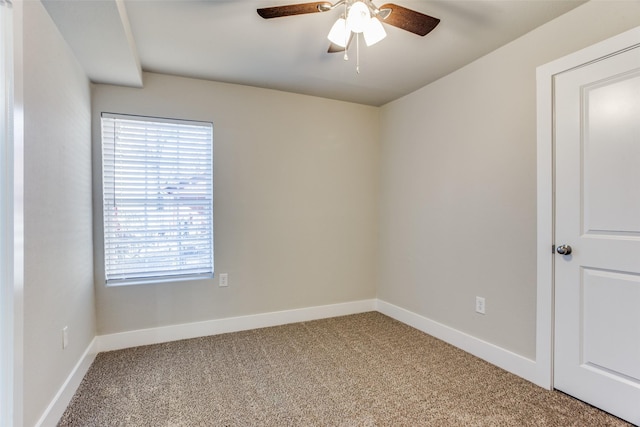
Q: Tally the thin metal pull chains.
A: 2